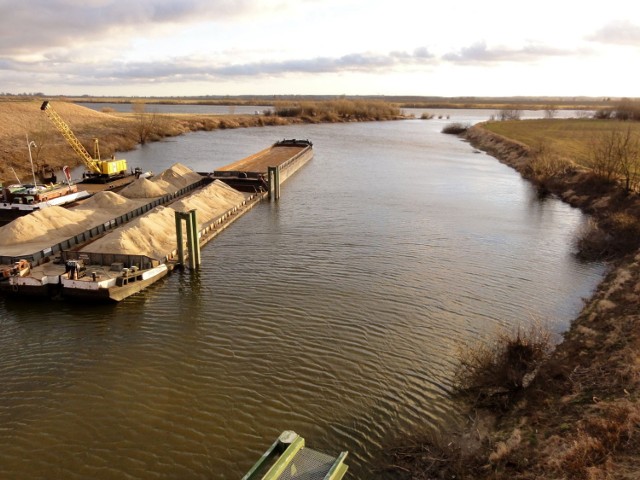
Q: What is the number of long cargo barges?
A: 3